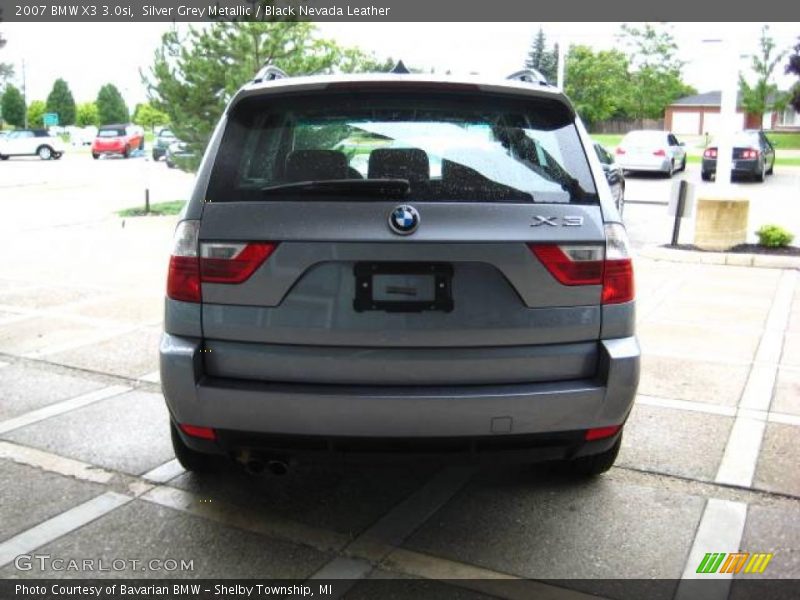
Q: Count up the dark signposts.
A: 1